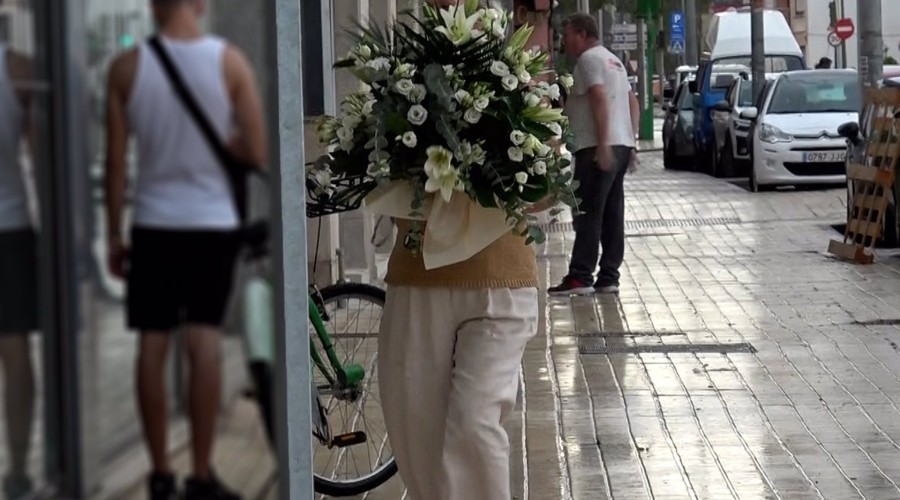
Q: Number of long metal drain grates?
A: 2